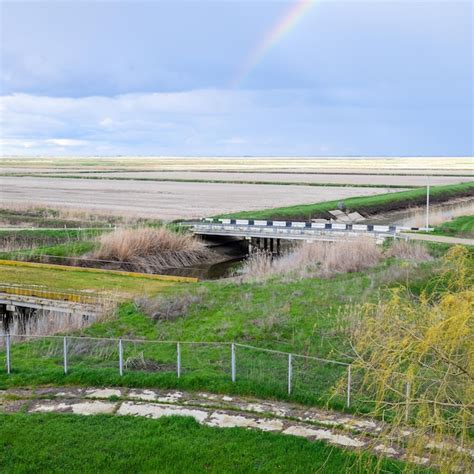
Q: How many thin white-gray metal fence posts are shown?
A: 8